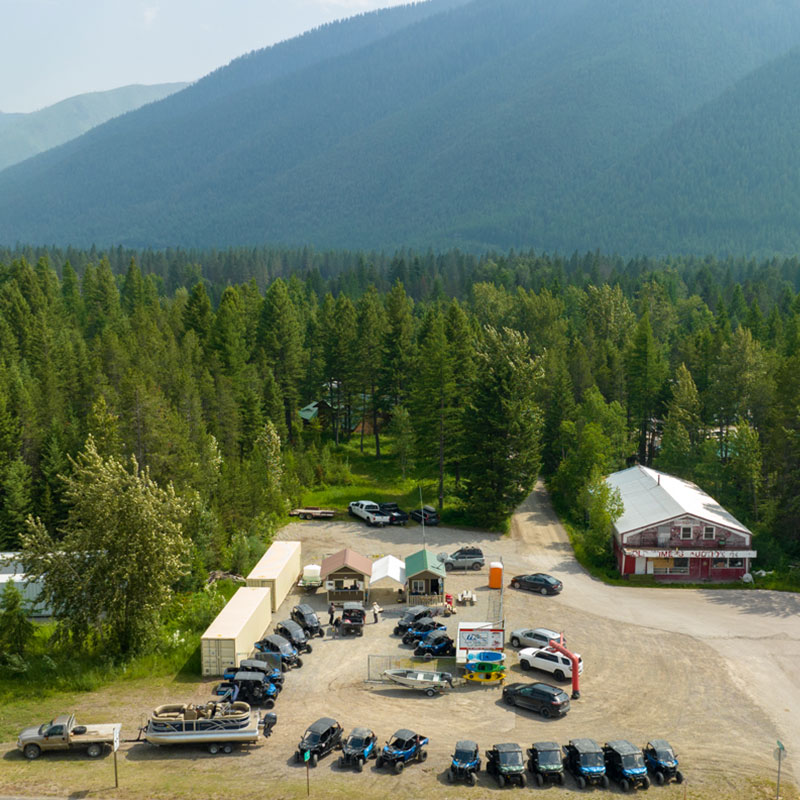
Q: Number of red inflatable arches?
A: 1